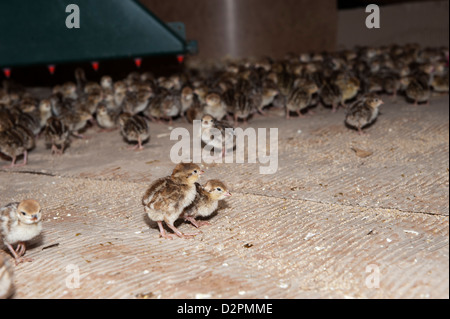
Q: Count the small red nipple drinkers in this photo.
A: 5